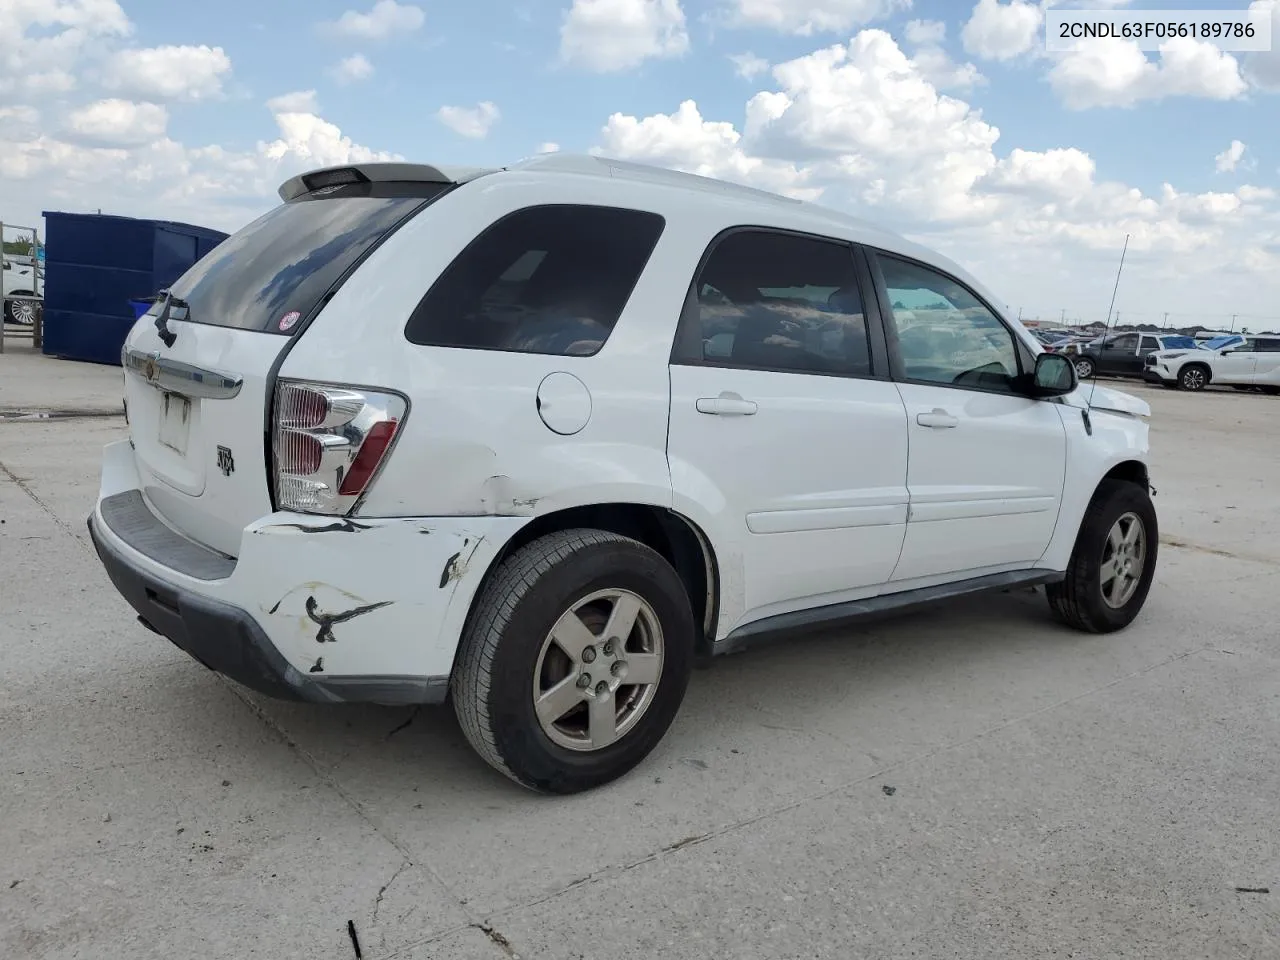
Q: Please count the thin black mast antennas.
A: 1